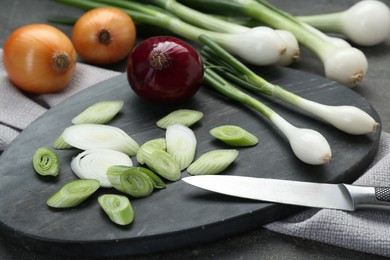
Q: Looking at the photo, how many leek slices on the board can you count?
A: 15